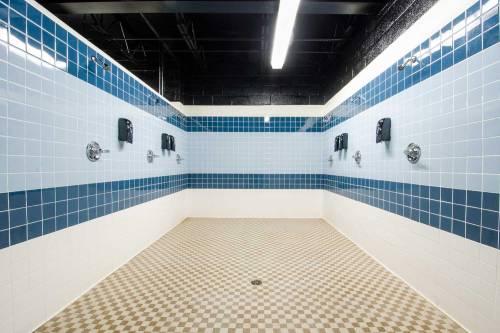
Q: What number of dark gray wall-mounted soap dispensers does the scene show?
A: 6